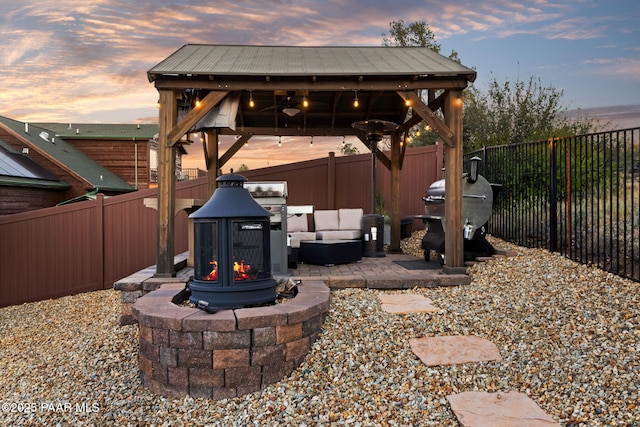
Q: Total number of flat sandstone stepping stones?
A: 3